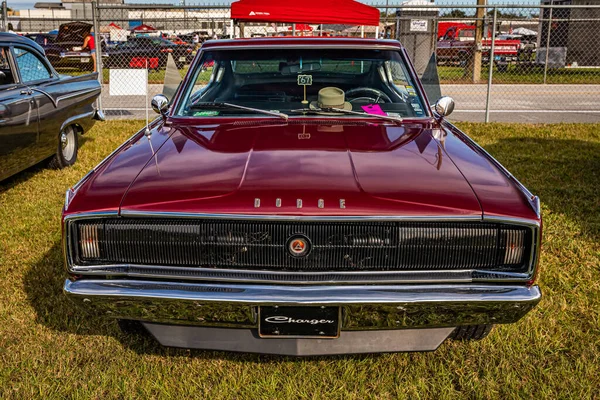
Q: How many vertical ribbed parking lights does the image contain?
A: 2